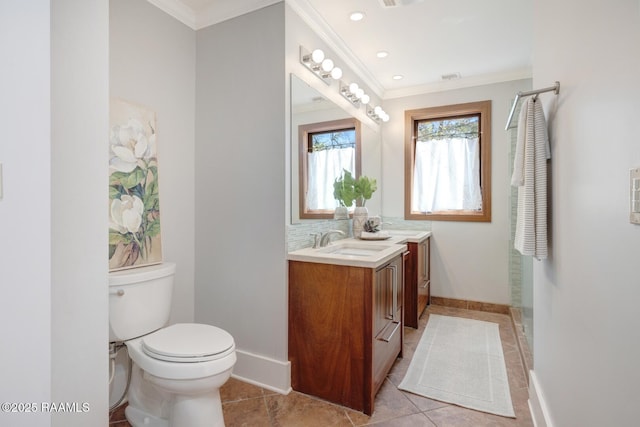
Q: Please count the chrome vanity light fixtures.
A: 3